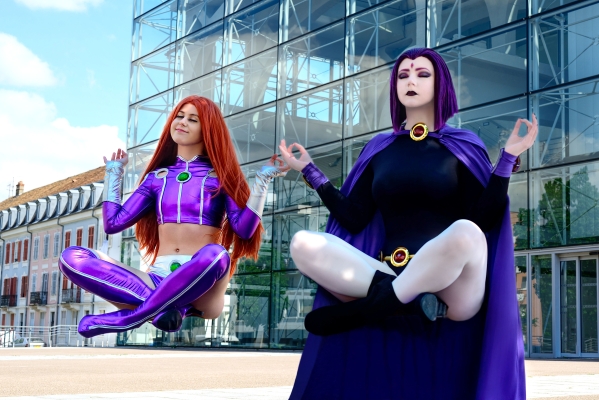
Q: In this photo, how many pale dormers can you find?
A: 10